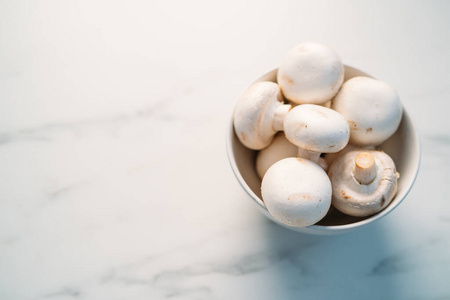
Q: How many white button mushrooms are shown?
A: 7